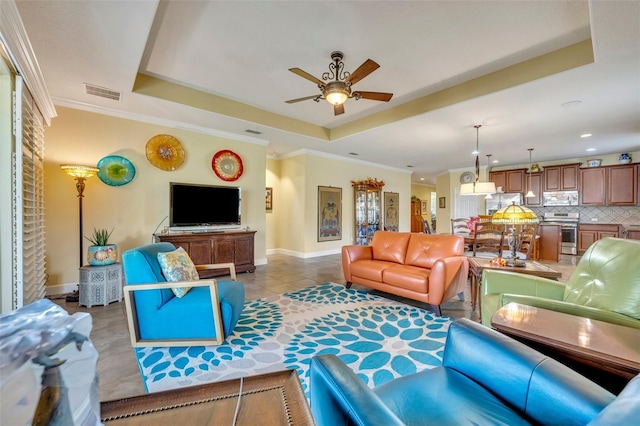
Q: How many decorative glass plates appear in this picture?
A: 3